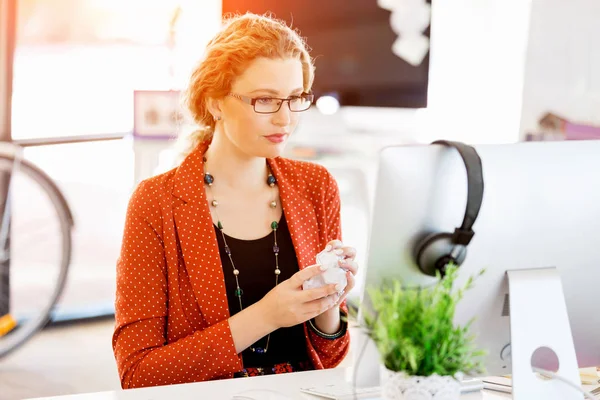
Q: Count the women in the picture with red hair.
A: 1